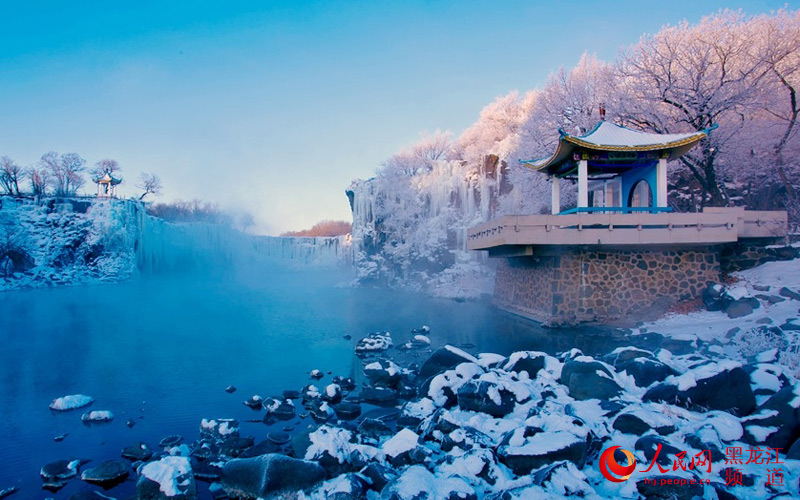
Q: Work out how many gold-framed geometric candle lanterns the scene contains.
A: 0